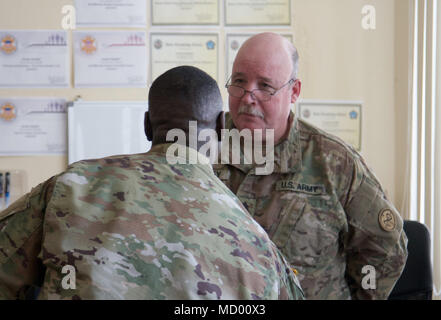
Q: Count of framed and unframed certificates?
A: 9